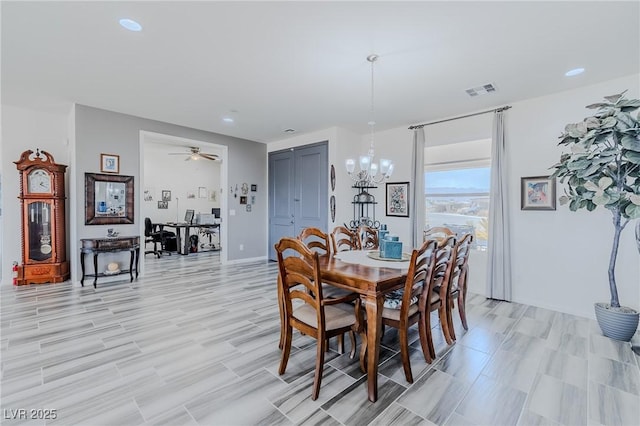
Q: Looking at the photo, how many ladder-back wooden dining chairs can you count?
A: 8